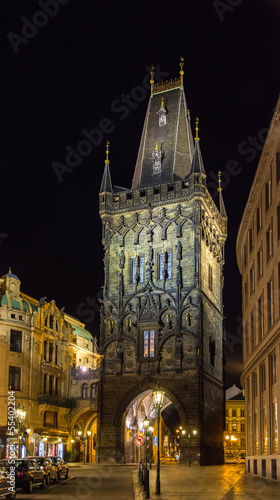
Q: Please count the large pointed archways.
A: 1